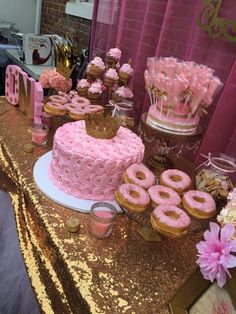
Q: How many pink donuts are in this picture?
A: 12